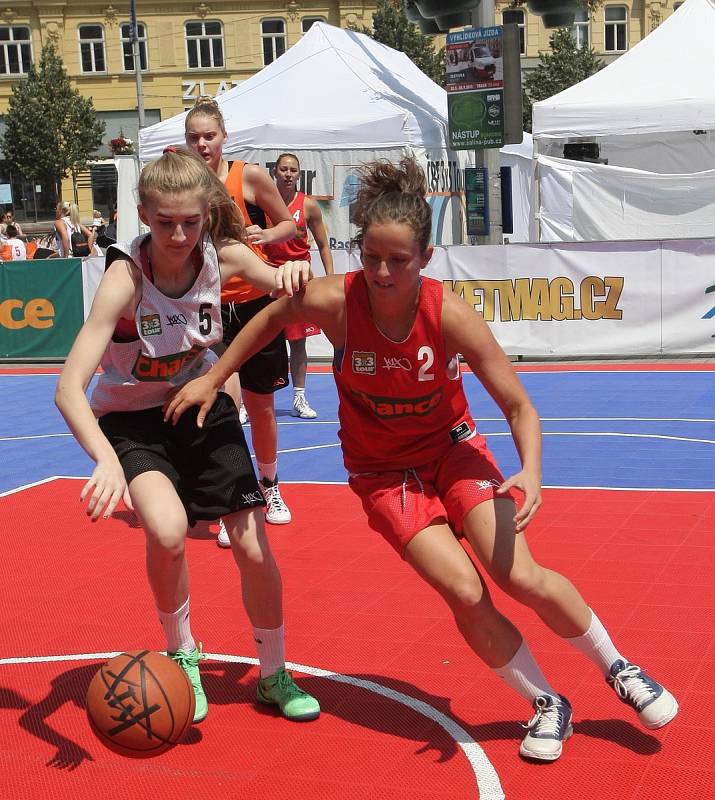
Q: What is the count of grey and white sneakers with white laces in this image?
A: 2